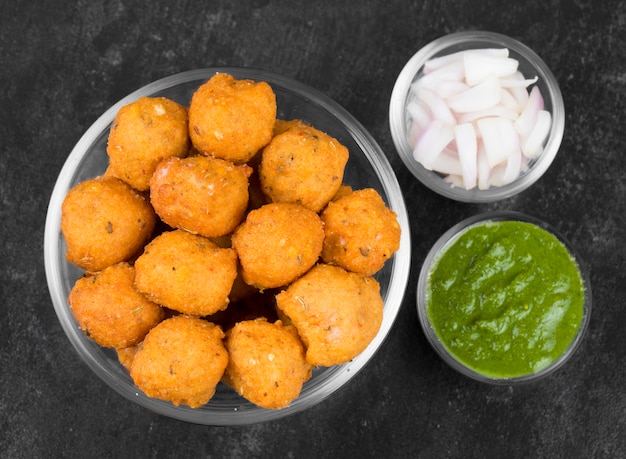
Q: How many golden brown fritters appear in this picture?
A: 12